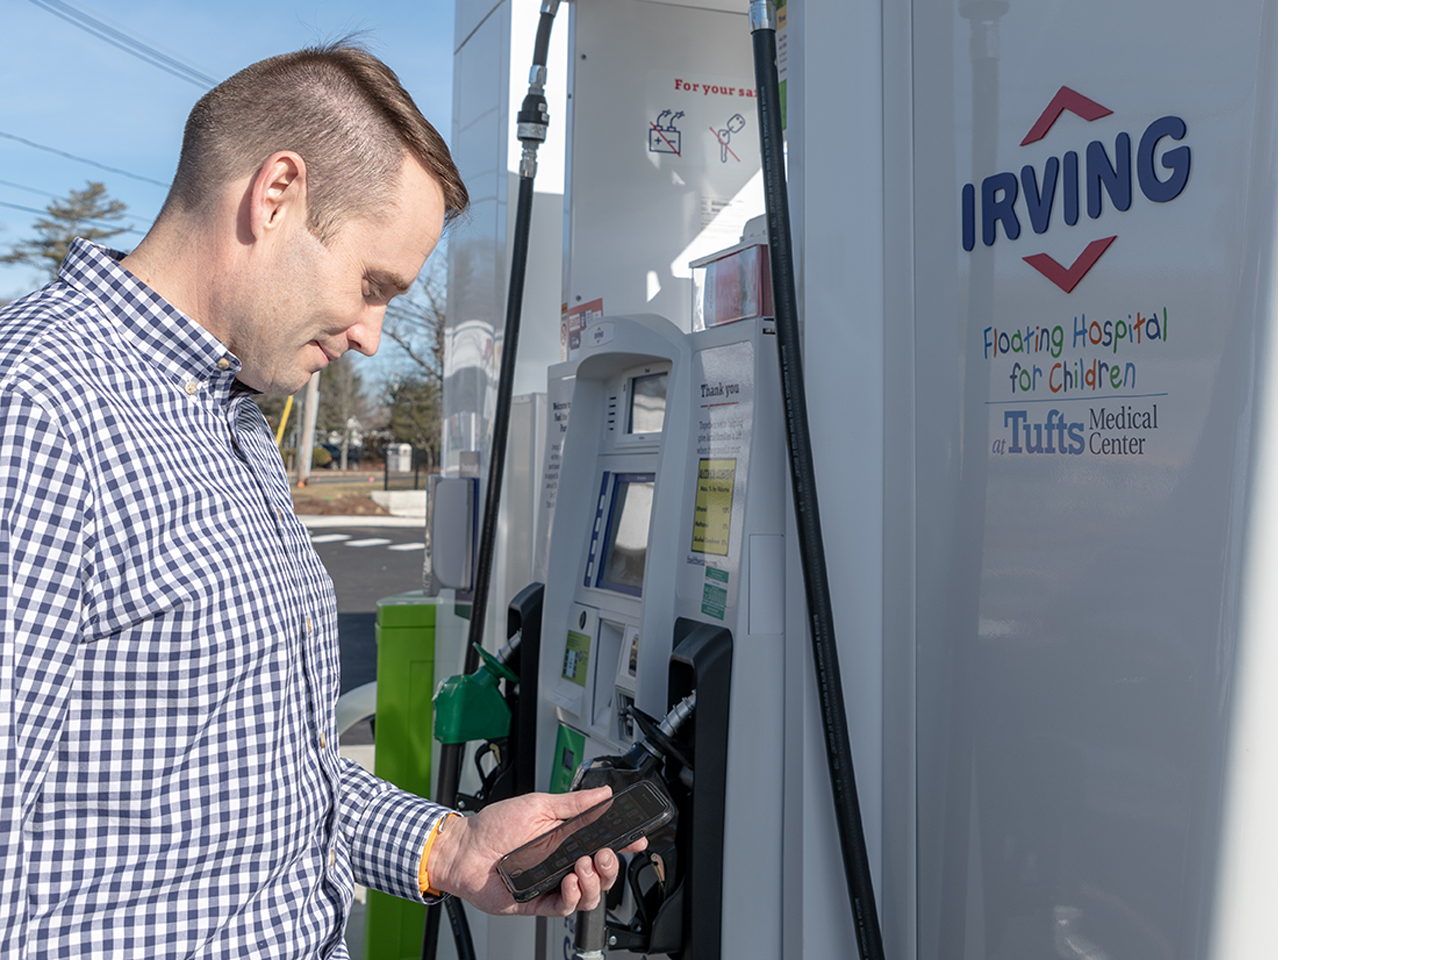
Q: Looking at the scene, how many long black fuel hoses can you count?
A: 2